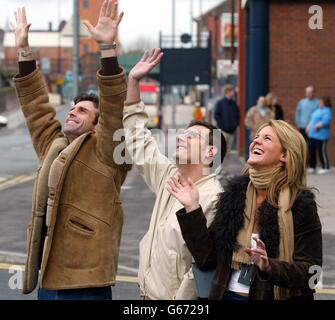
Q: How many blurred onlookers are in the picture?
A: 5